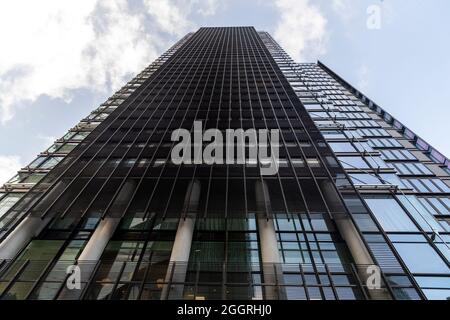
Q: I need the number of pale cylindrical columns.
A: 5